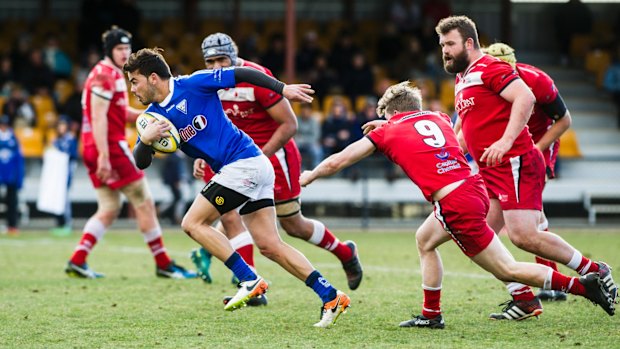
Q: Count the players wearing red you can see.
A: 5